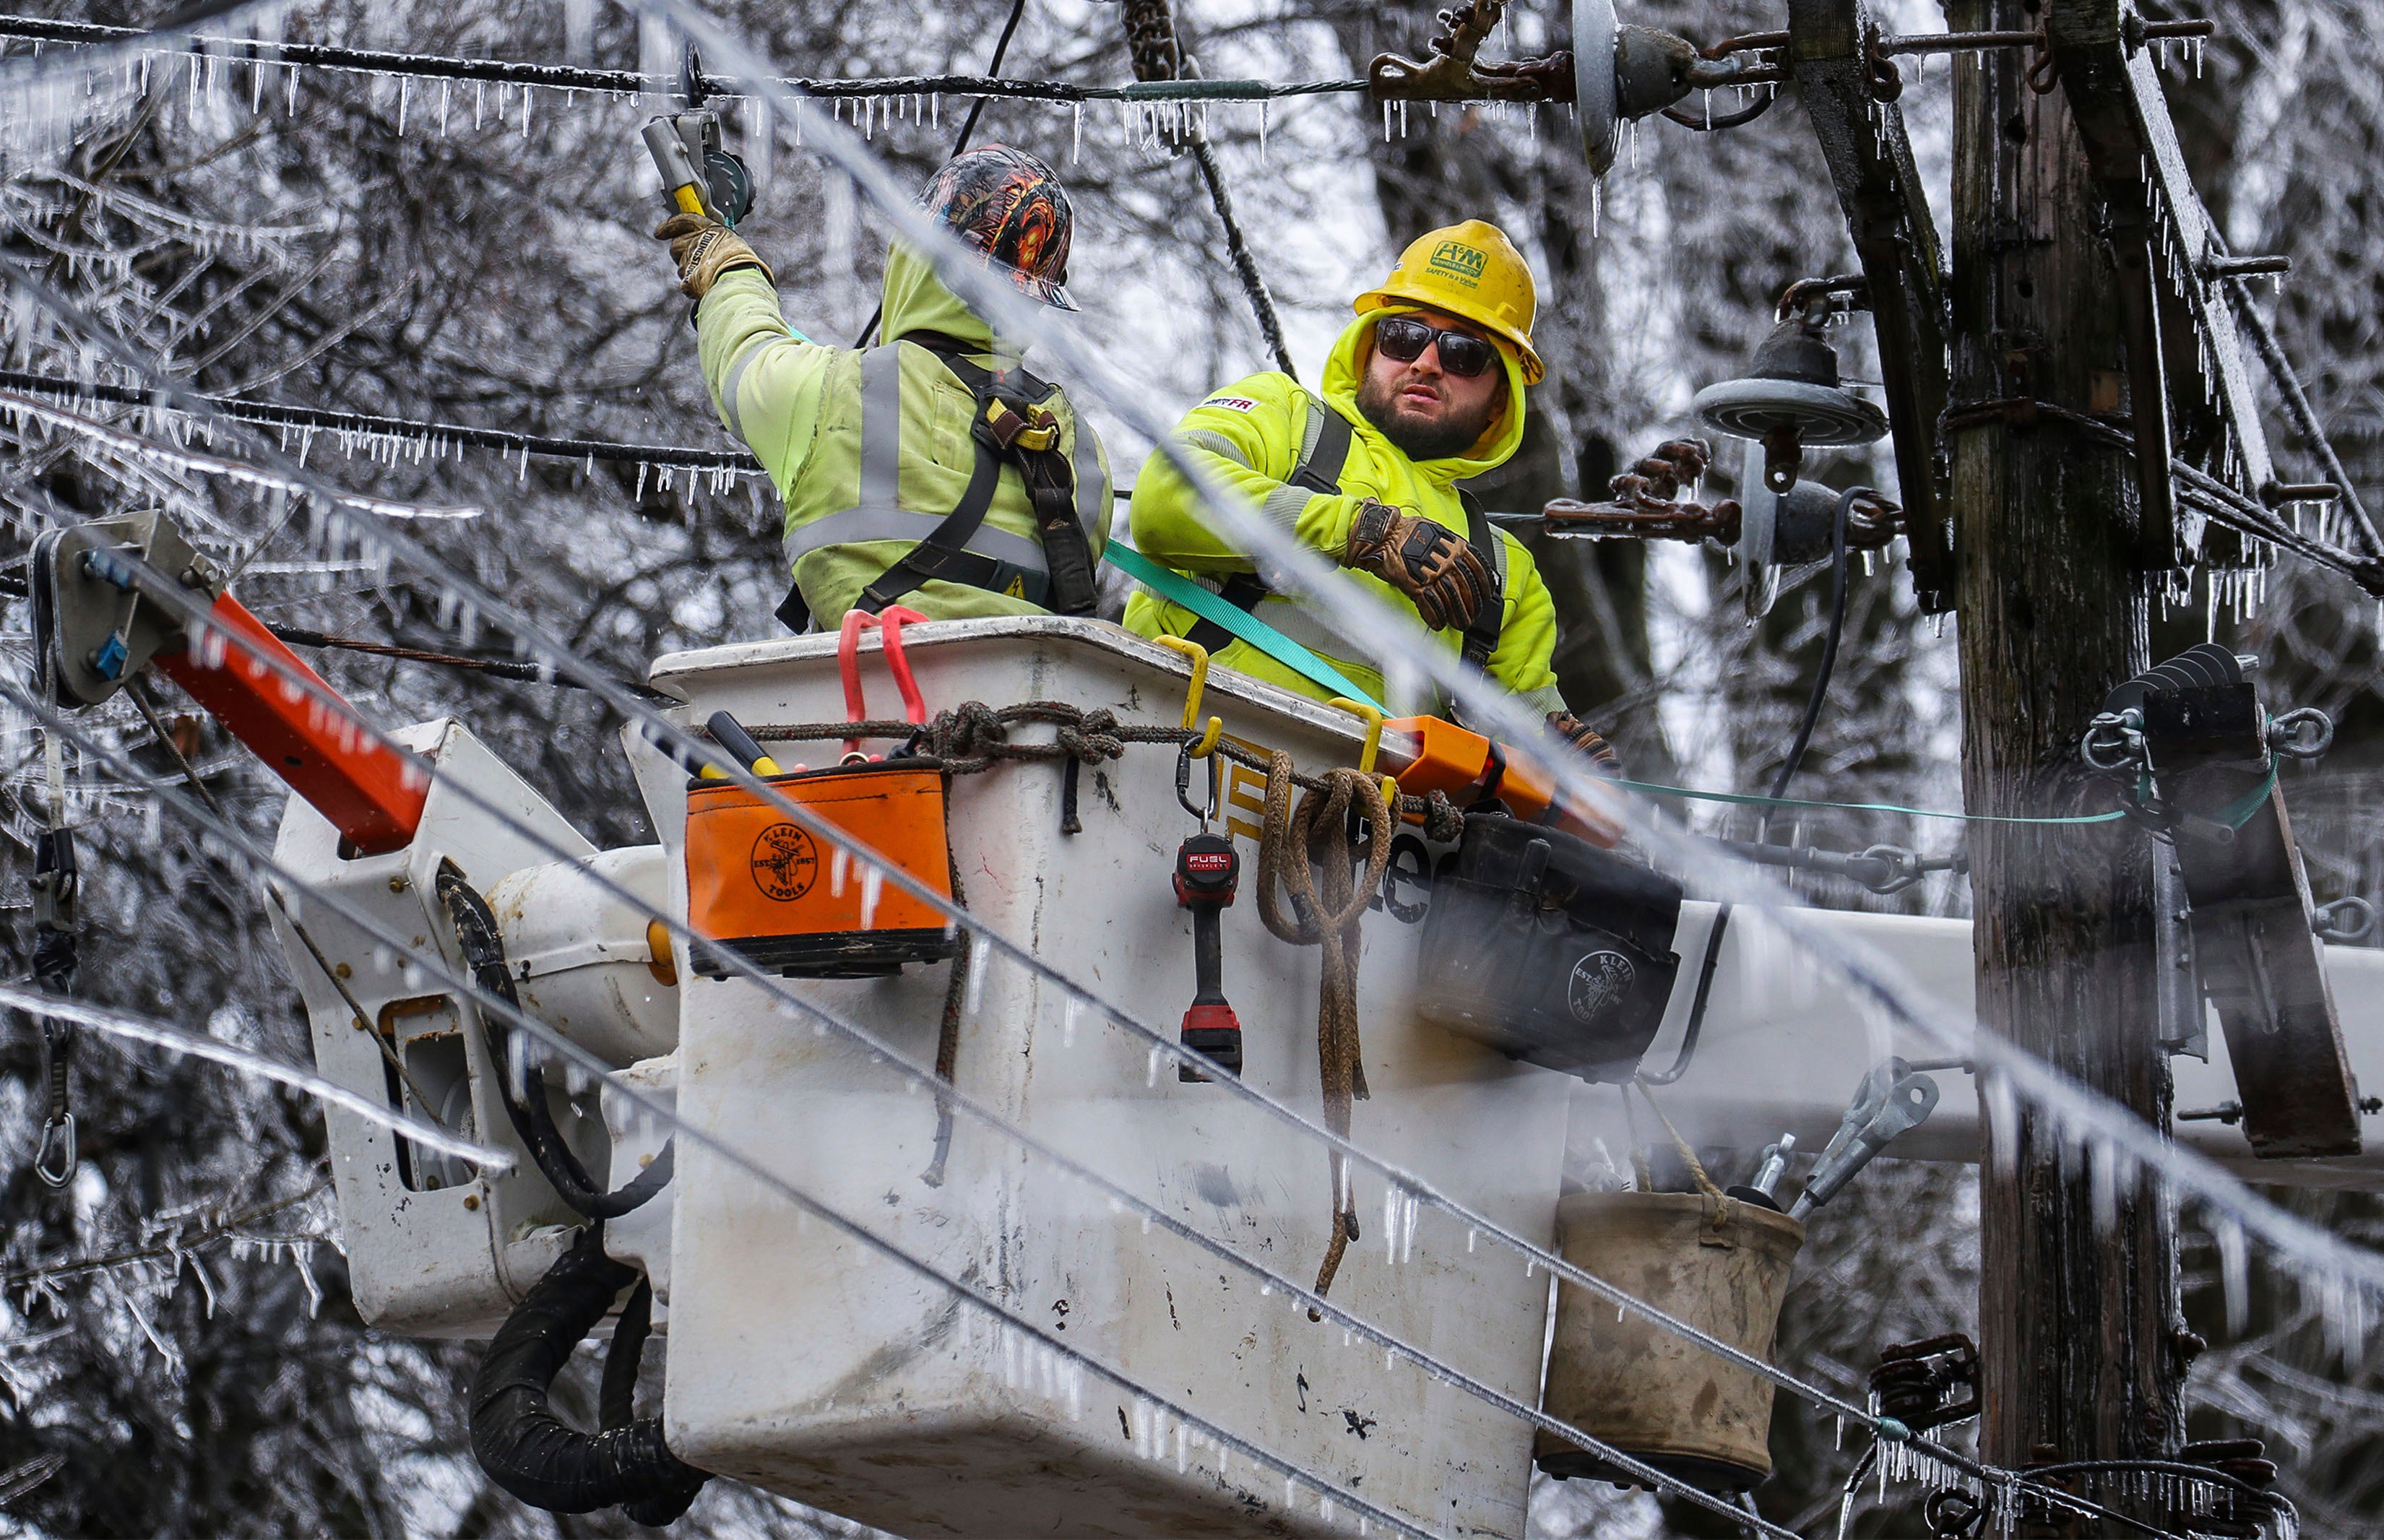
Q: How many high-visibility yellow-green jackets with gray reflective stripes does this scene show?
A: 2